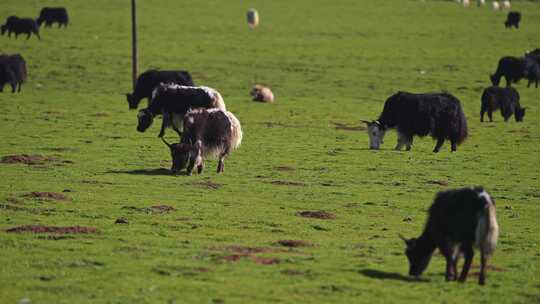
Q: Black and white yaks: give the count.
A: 4